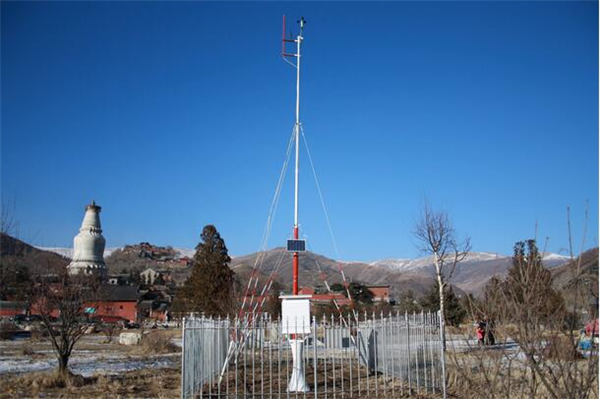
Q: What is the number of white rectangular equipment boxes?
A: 1